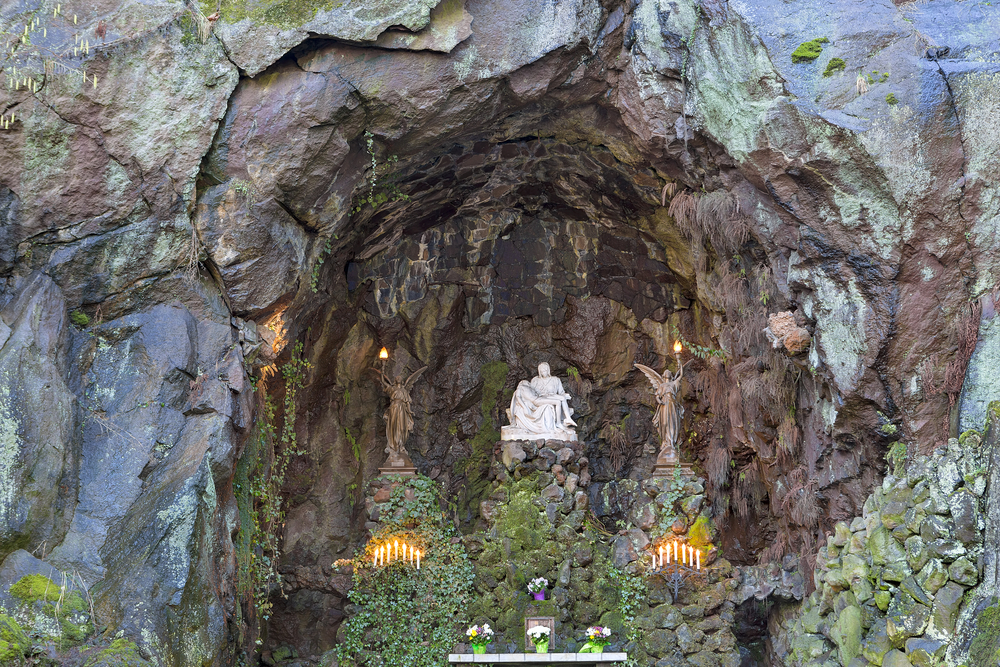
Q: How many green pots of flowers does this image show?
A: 3